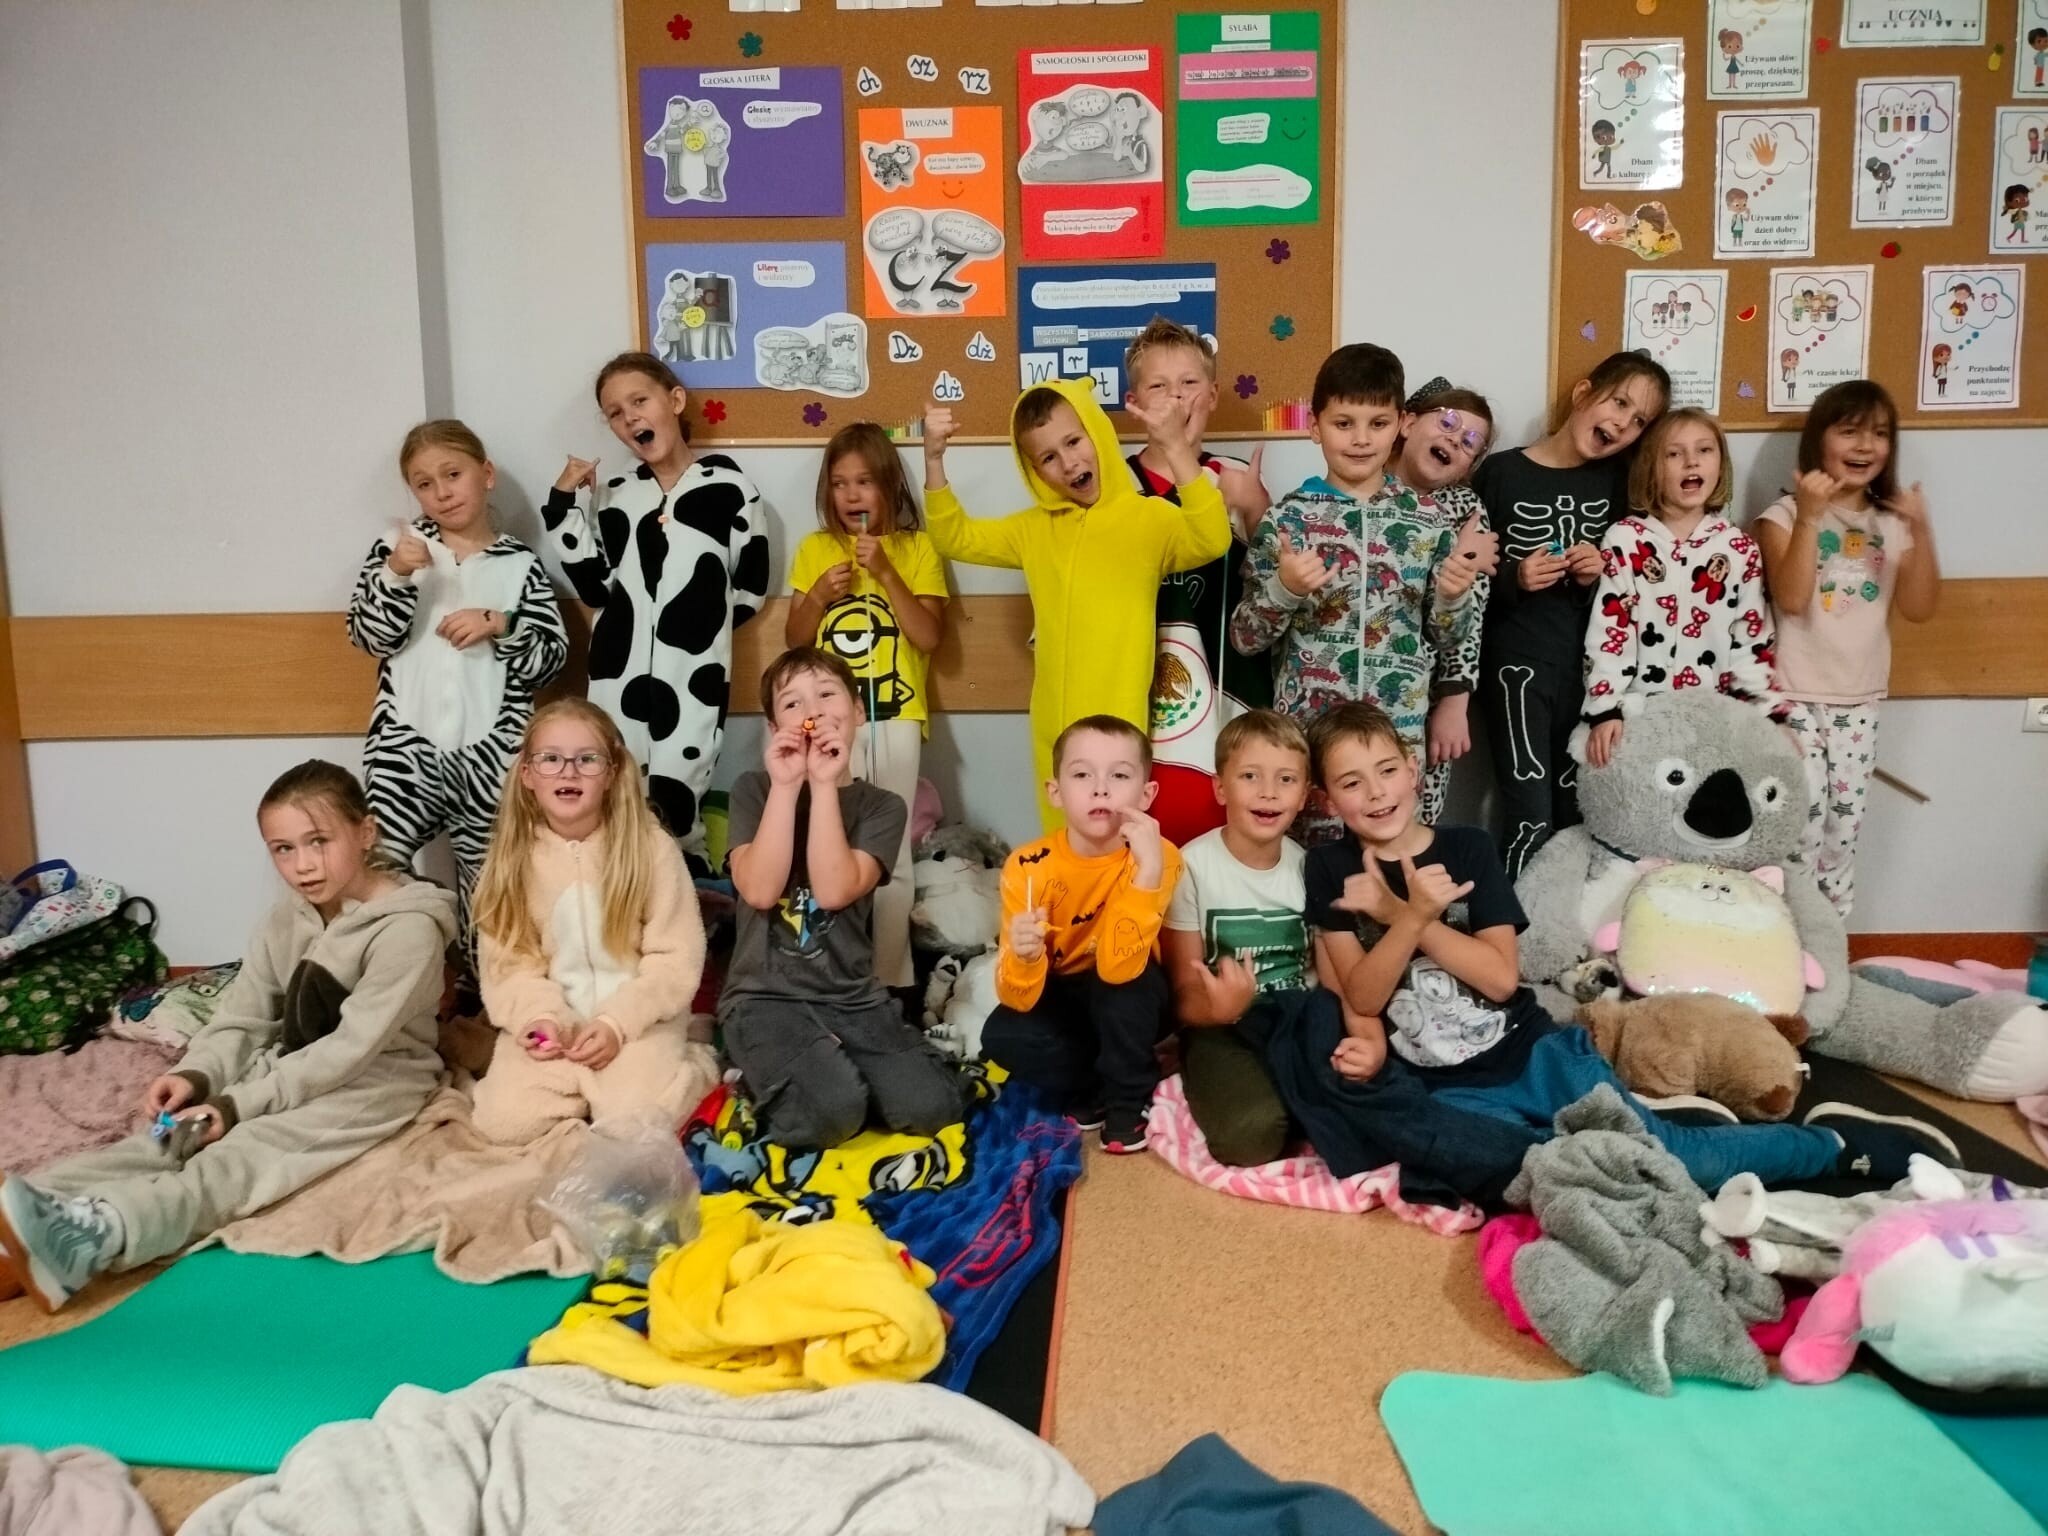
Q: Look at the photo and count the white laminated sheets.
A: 10